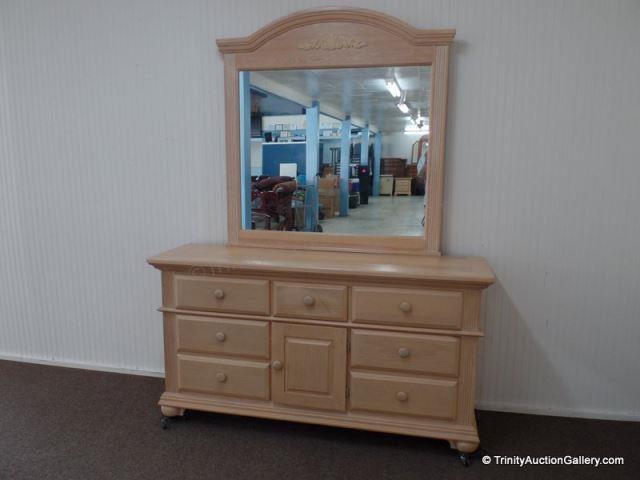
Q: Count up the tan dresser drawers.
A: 7